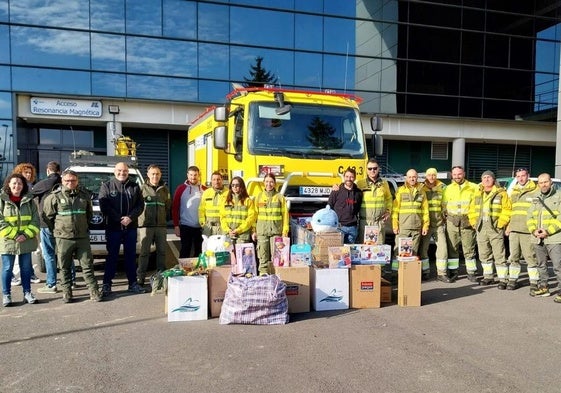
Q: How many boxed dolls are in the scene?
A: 2